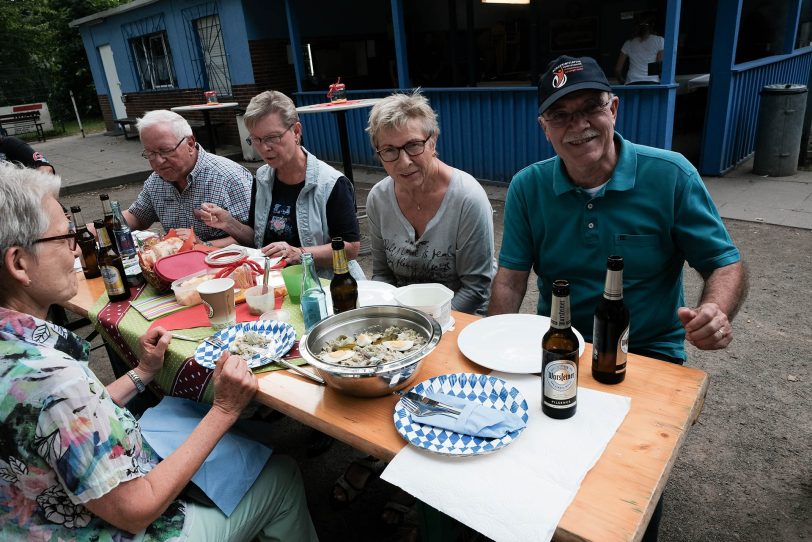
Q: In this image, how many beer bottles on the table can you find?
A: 6